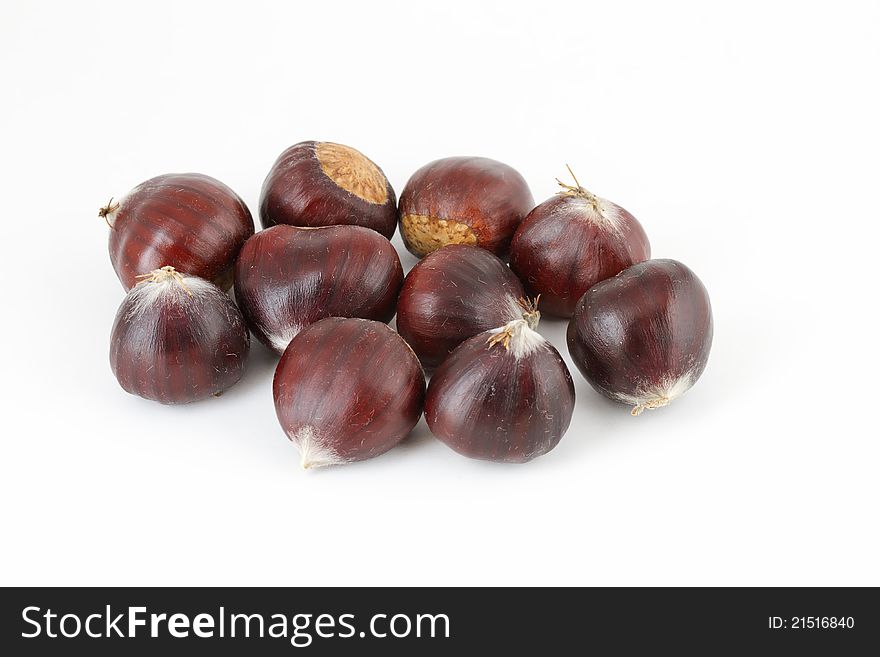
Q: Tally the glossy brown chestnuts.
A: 10